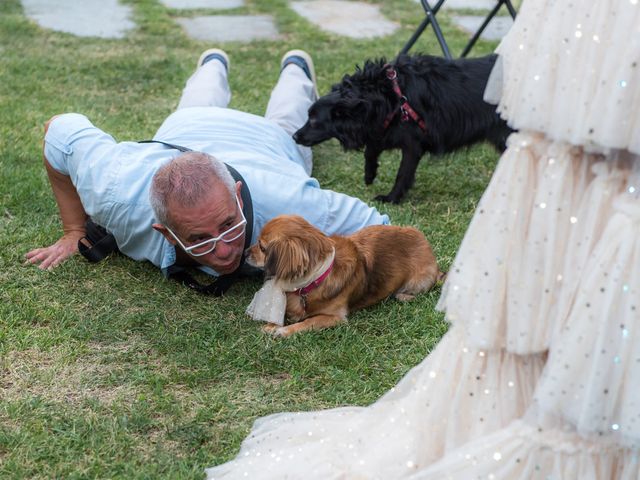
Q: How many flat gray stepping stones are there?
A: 6